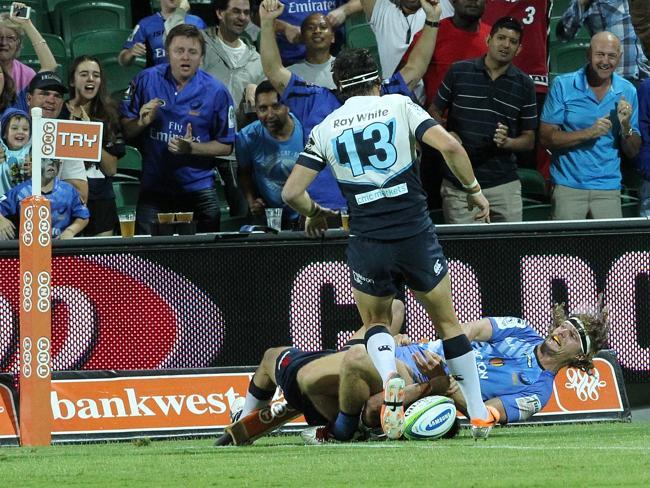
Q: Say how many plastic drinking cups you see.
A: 5